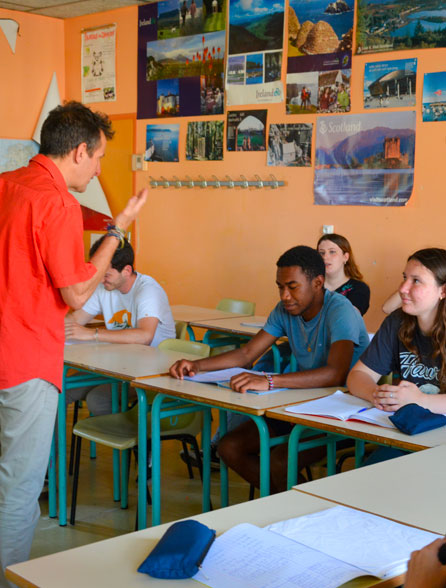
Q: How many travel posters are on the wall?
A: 11